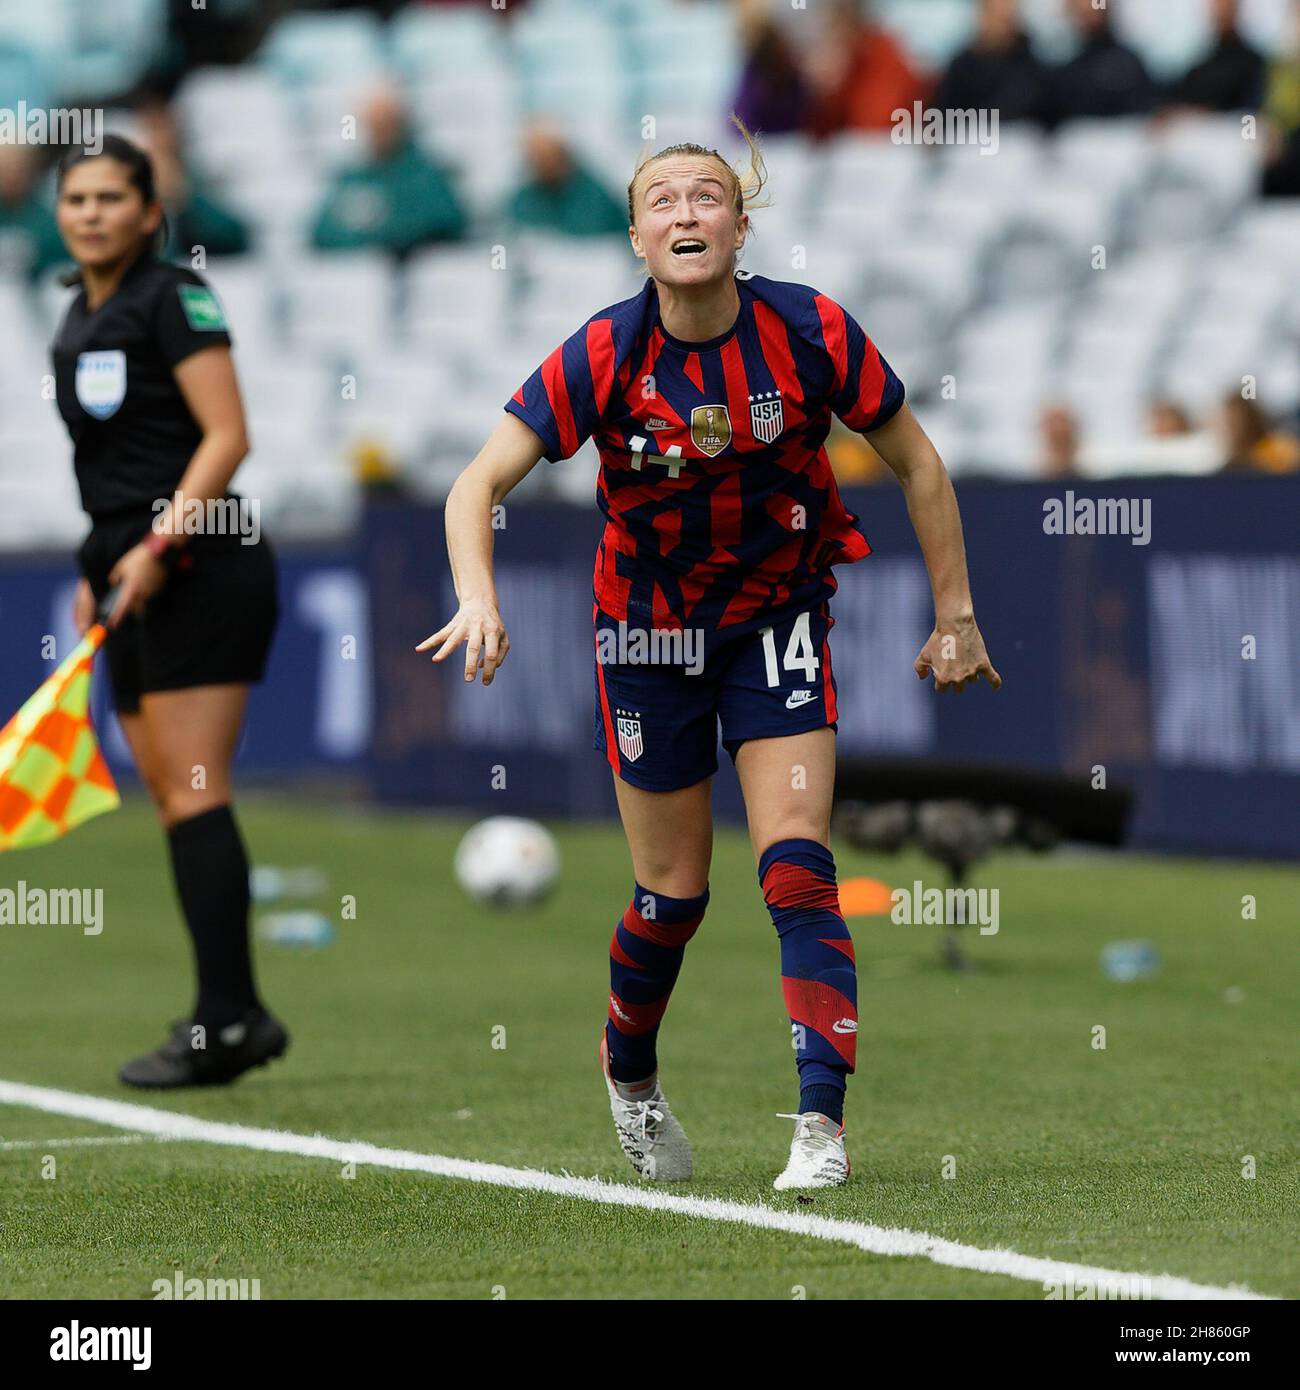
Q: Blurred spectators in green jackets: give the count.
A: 4